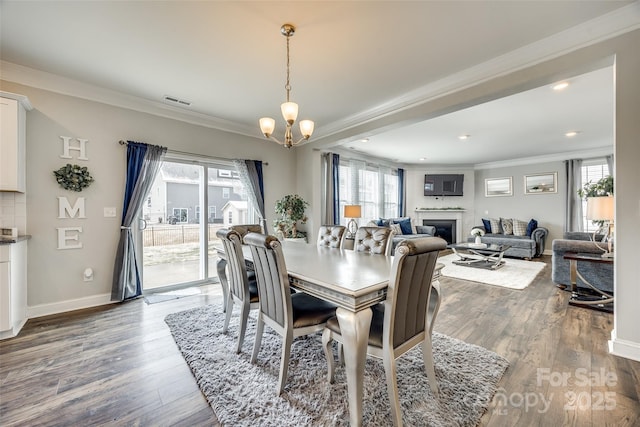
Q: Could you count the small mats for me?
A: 1